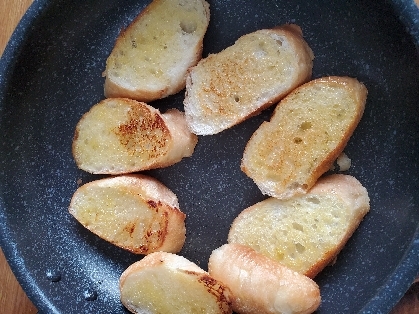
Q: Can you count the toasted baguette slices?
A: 8